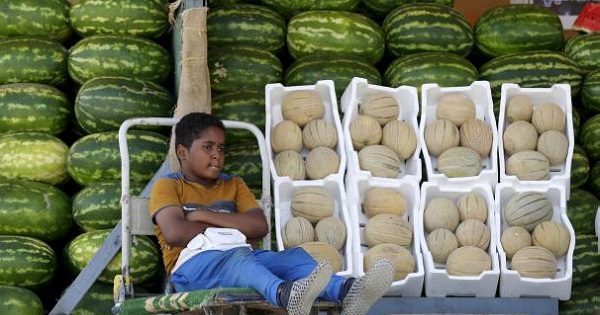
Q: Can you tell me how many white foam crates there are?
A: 8